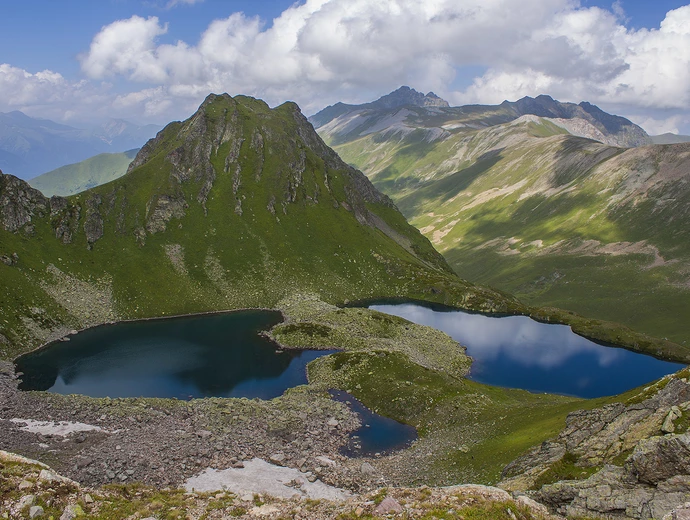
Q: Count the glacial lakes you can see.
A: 3